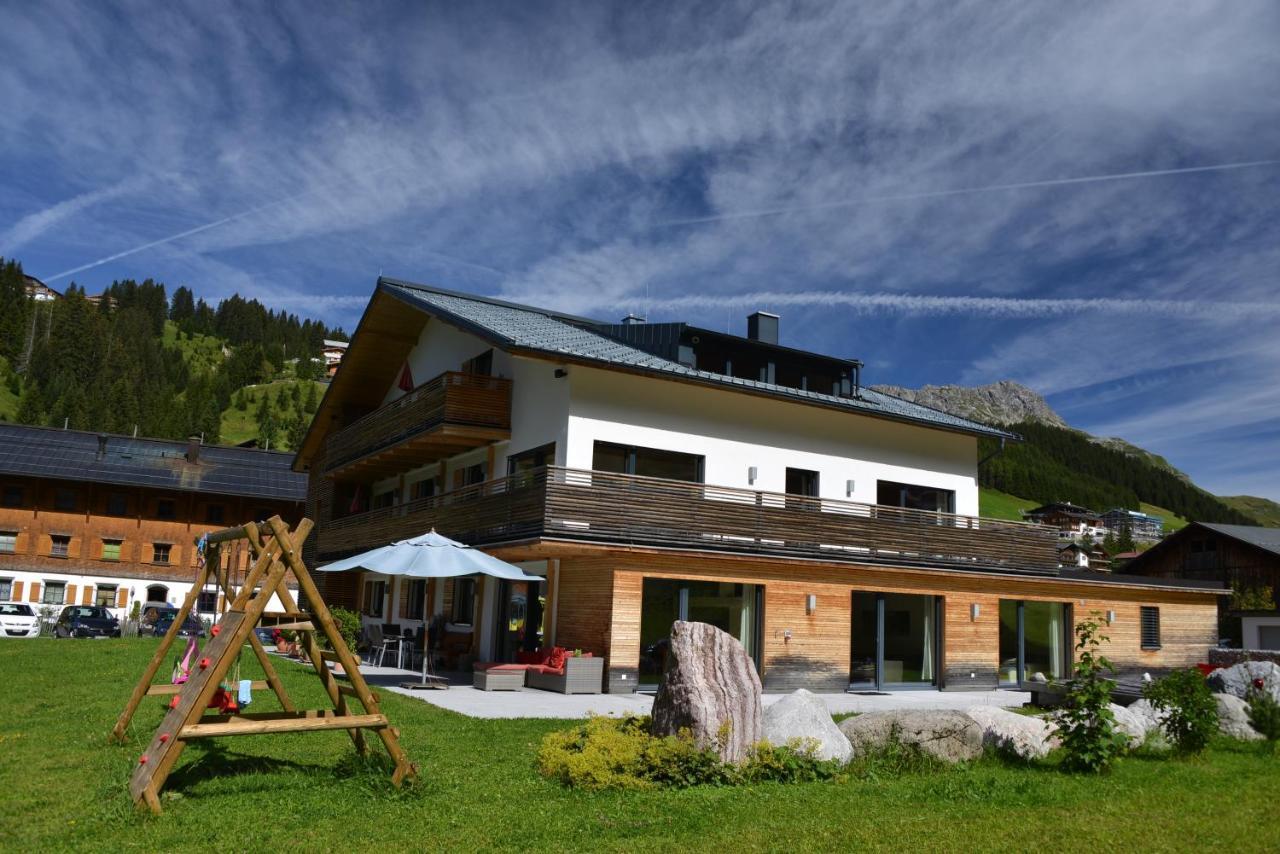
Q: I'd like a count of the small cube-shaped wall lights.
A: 5